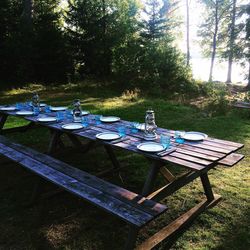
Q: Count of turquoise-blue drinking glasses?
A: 12